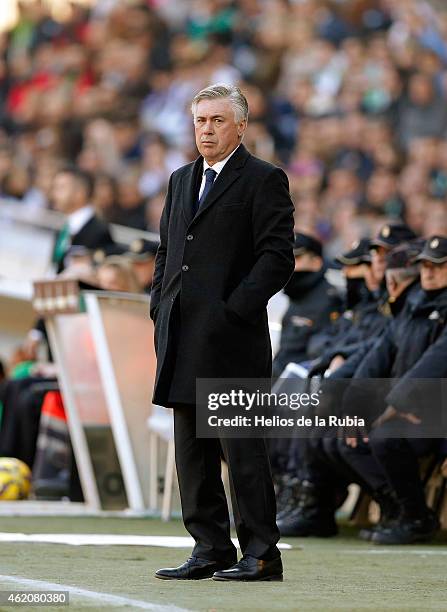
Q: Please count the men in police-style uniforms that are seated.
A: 5